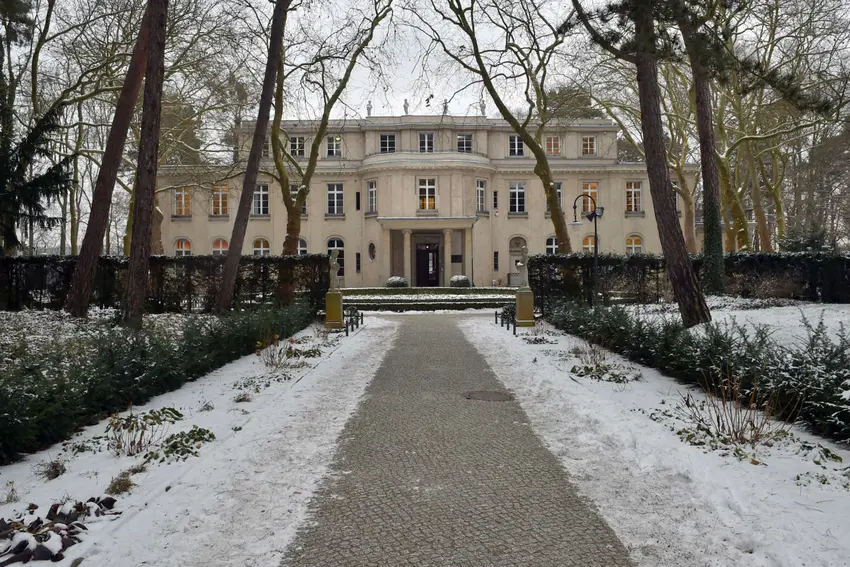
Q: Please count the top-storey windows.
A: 9